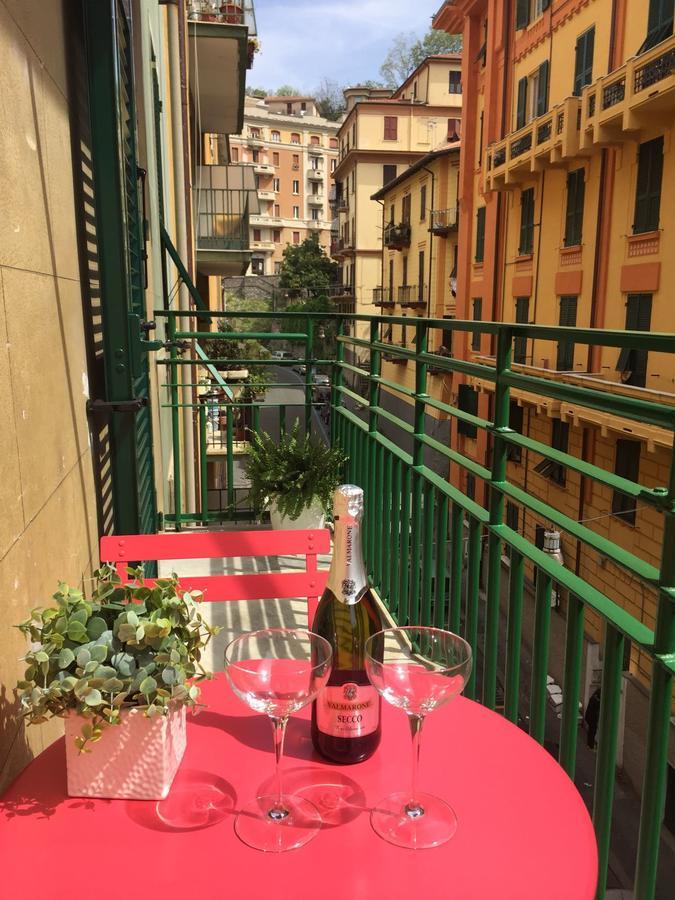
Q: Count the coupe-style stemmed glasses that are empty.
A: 2